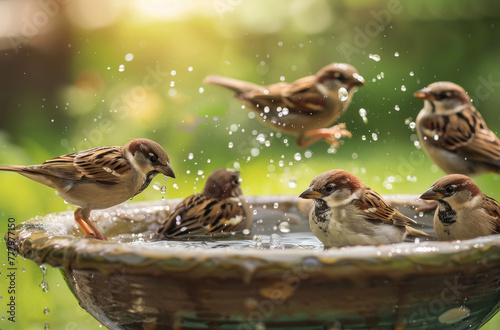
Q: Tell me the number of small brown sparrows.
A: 6